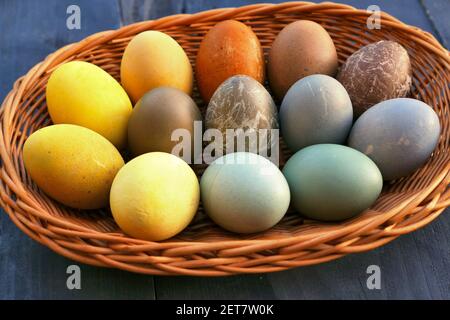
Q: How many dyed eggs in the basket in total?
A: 13